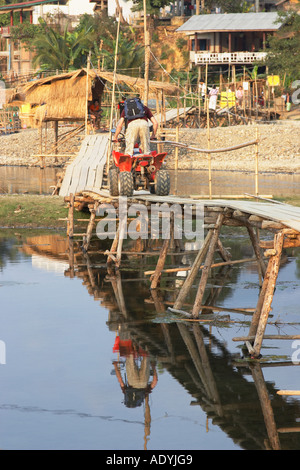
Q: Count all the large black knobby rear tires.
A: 2